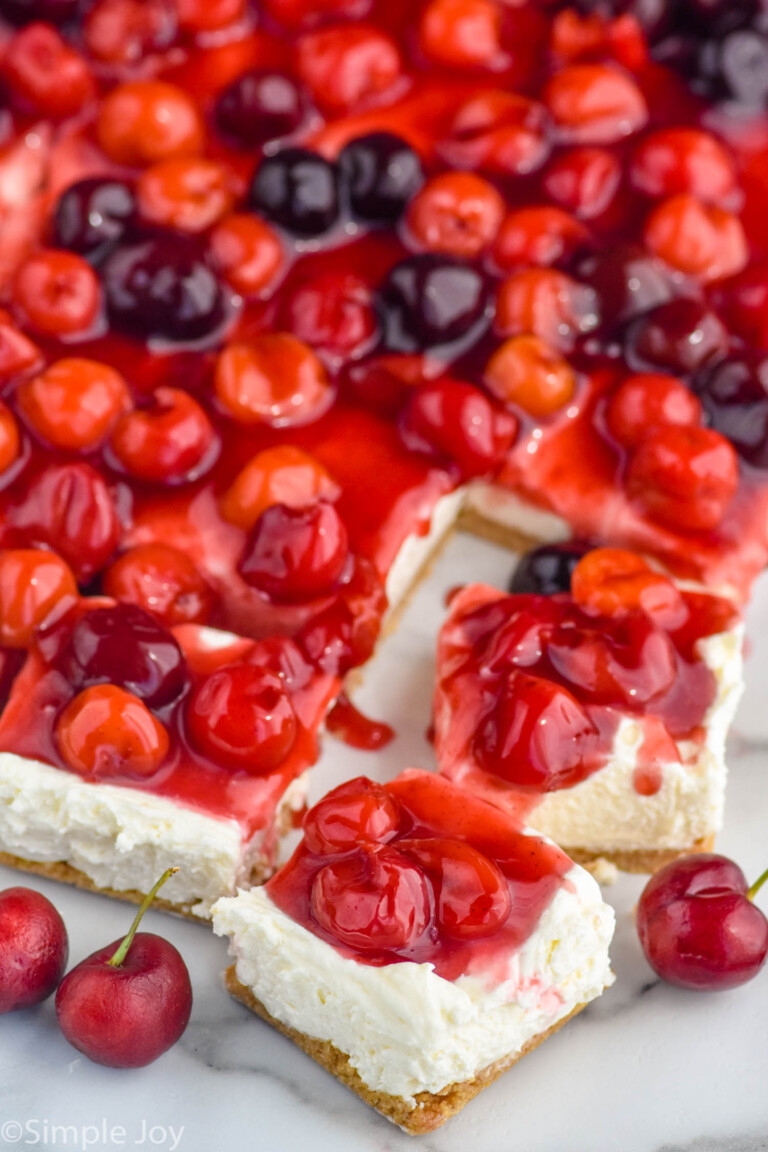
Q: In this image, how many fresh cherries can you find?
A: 3